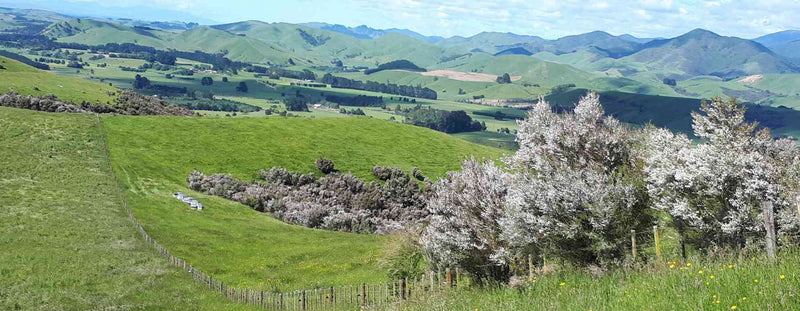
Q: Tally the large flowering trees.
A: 3